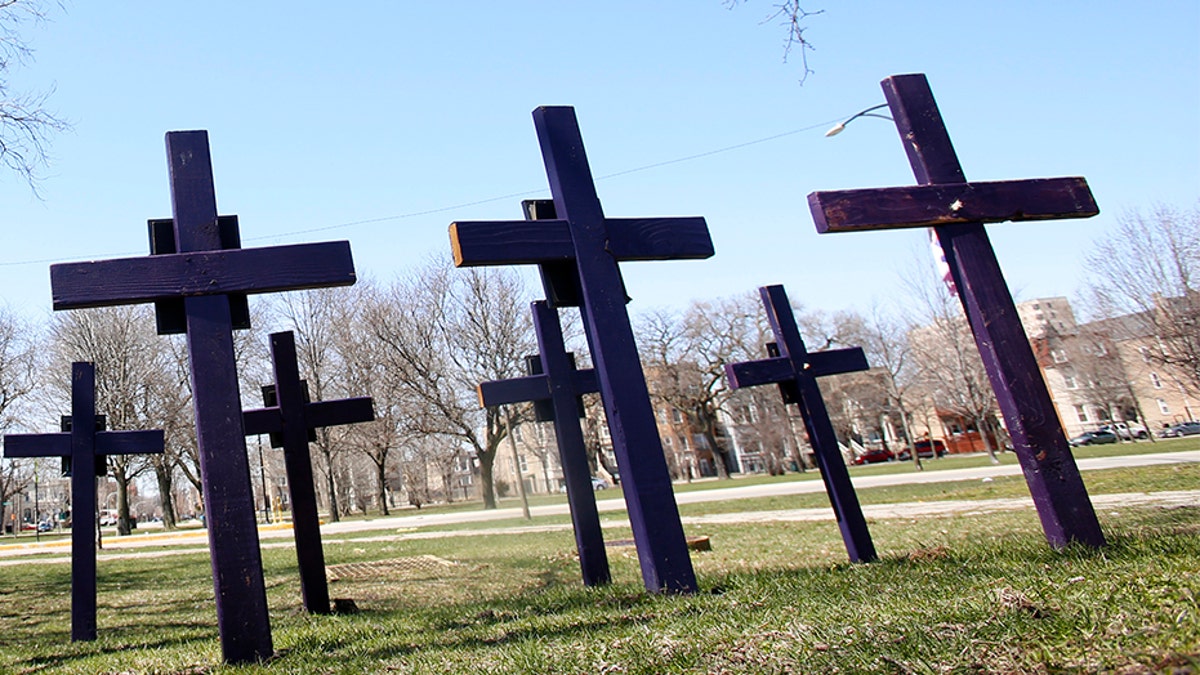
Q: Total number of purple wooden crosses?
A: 7